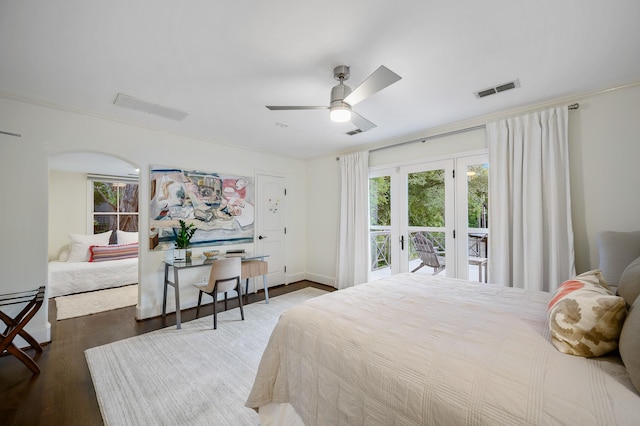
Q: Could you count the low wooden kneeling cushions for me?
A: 0